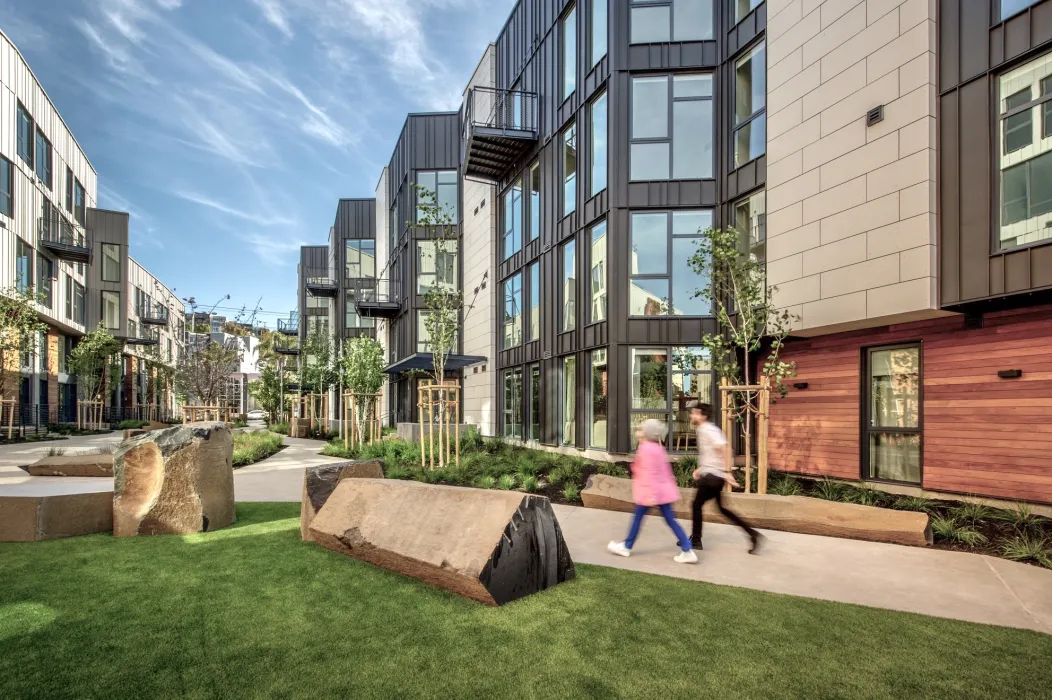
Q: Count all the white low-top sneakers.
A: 2